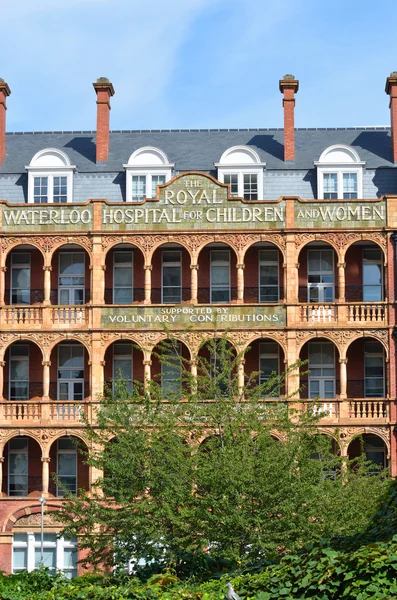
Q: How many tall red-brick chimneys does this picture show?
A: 4